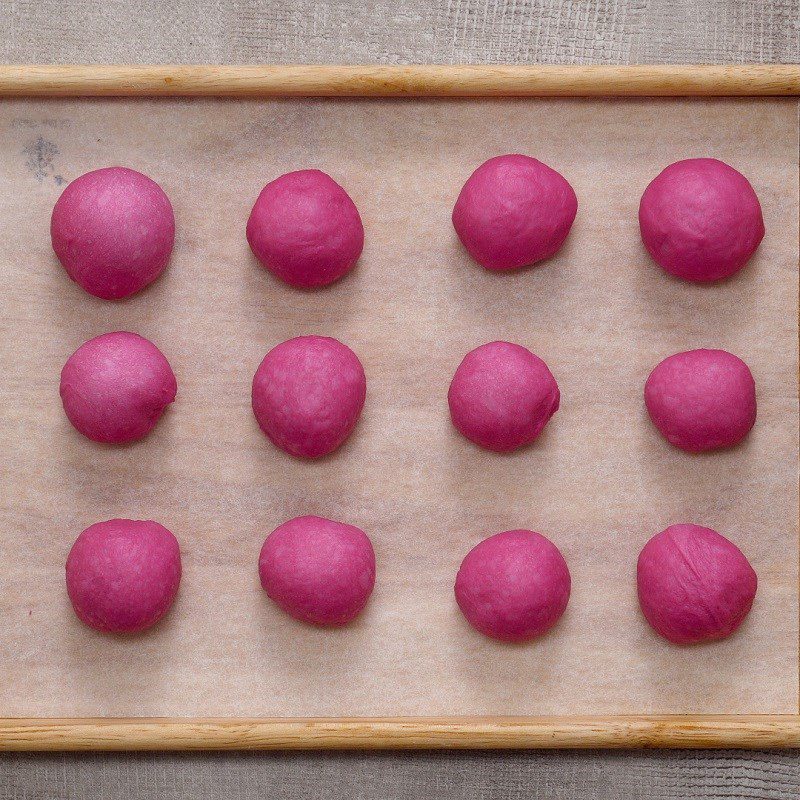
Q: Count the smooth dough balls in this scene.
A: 12